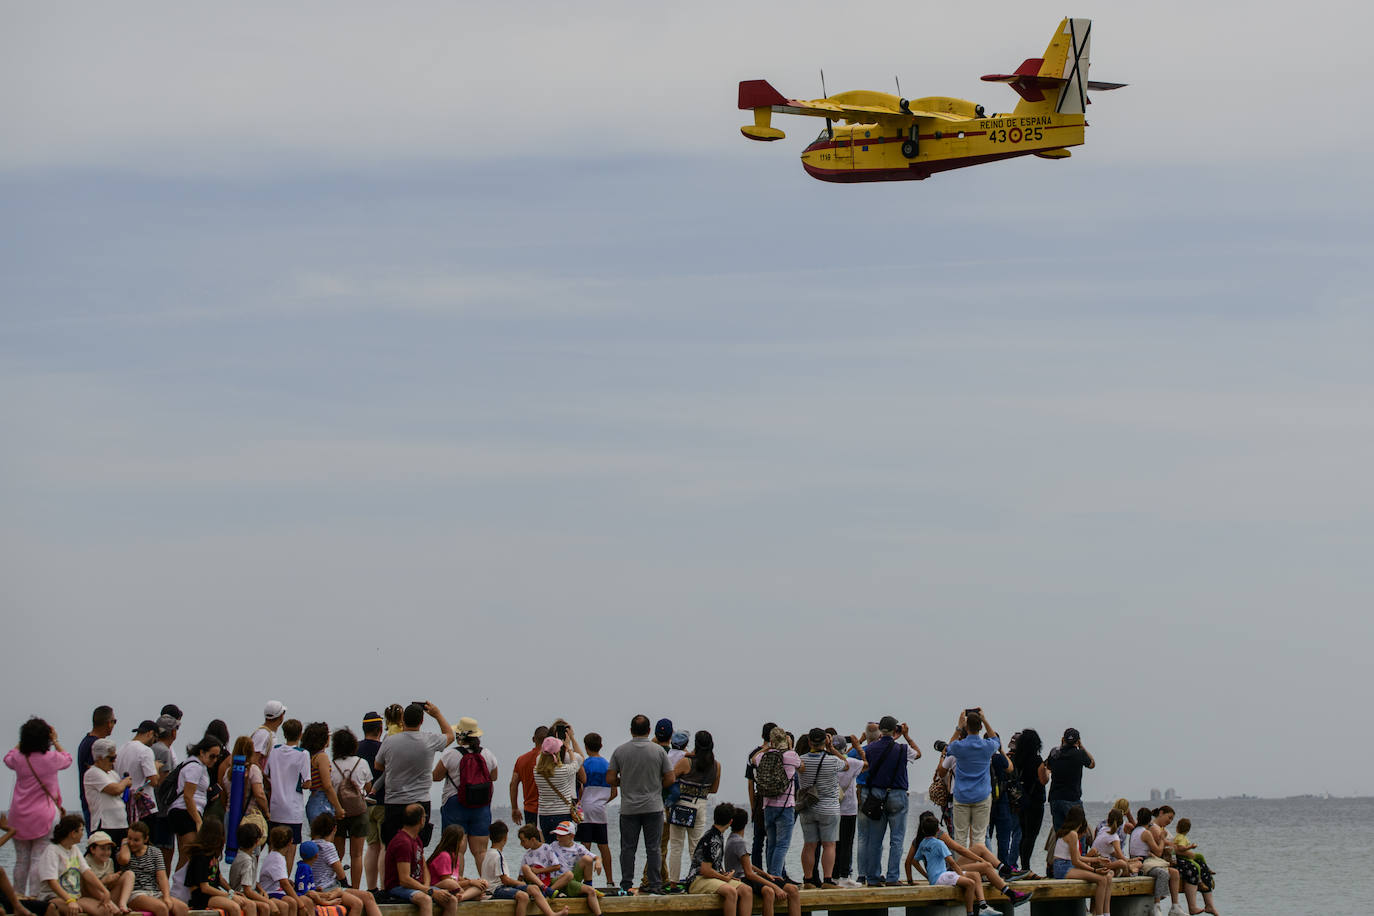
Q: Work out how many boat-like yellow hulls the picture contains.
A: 1